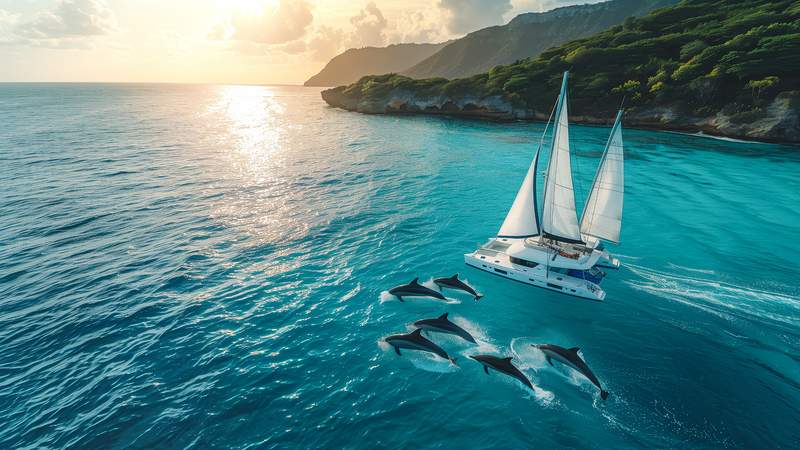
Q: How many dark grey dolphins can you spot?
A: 6